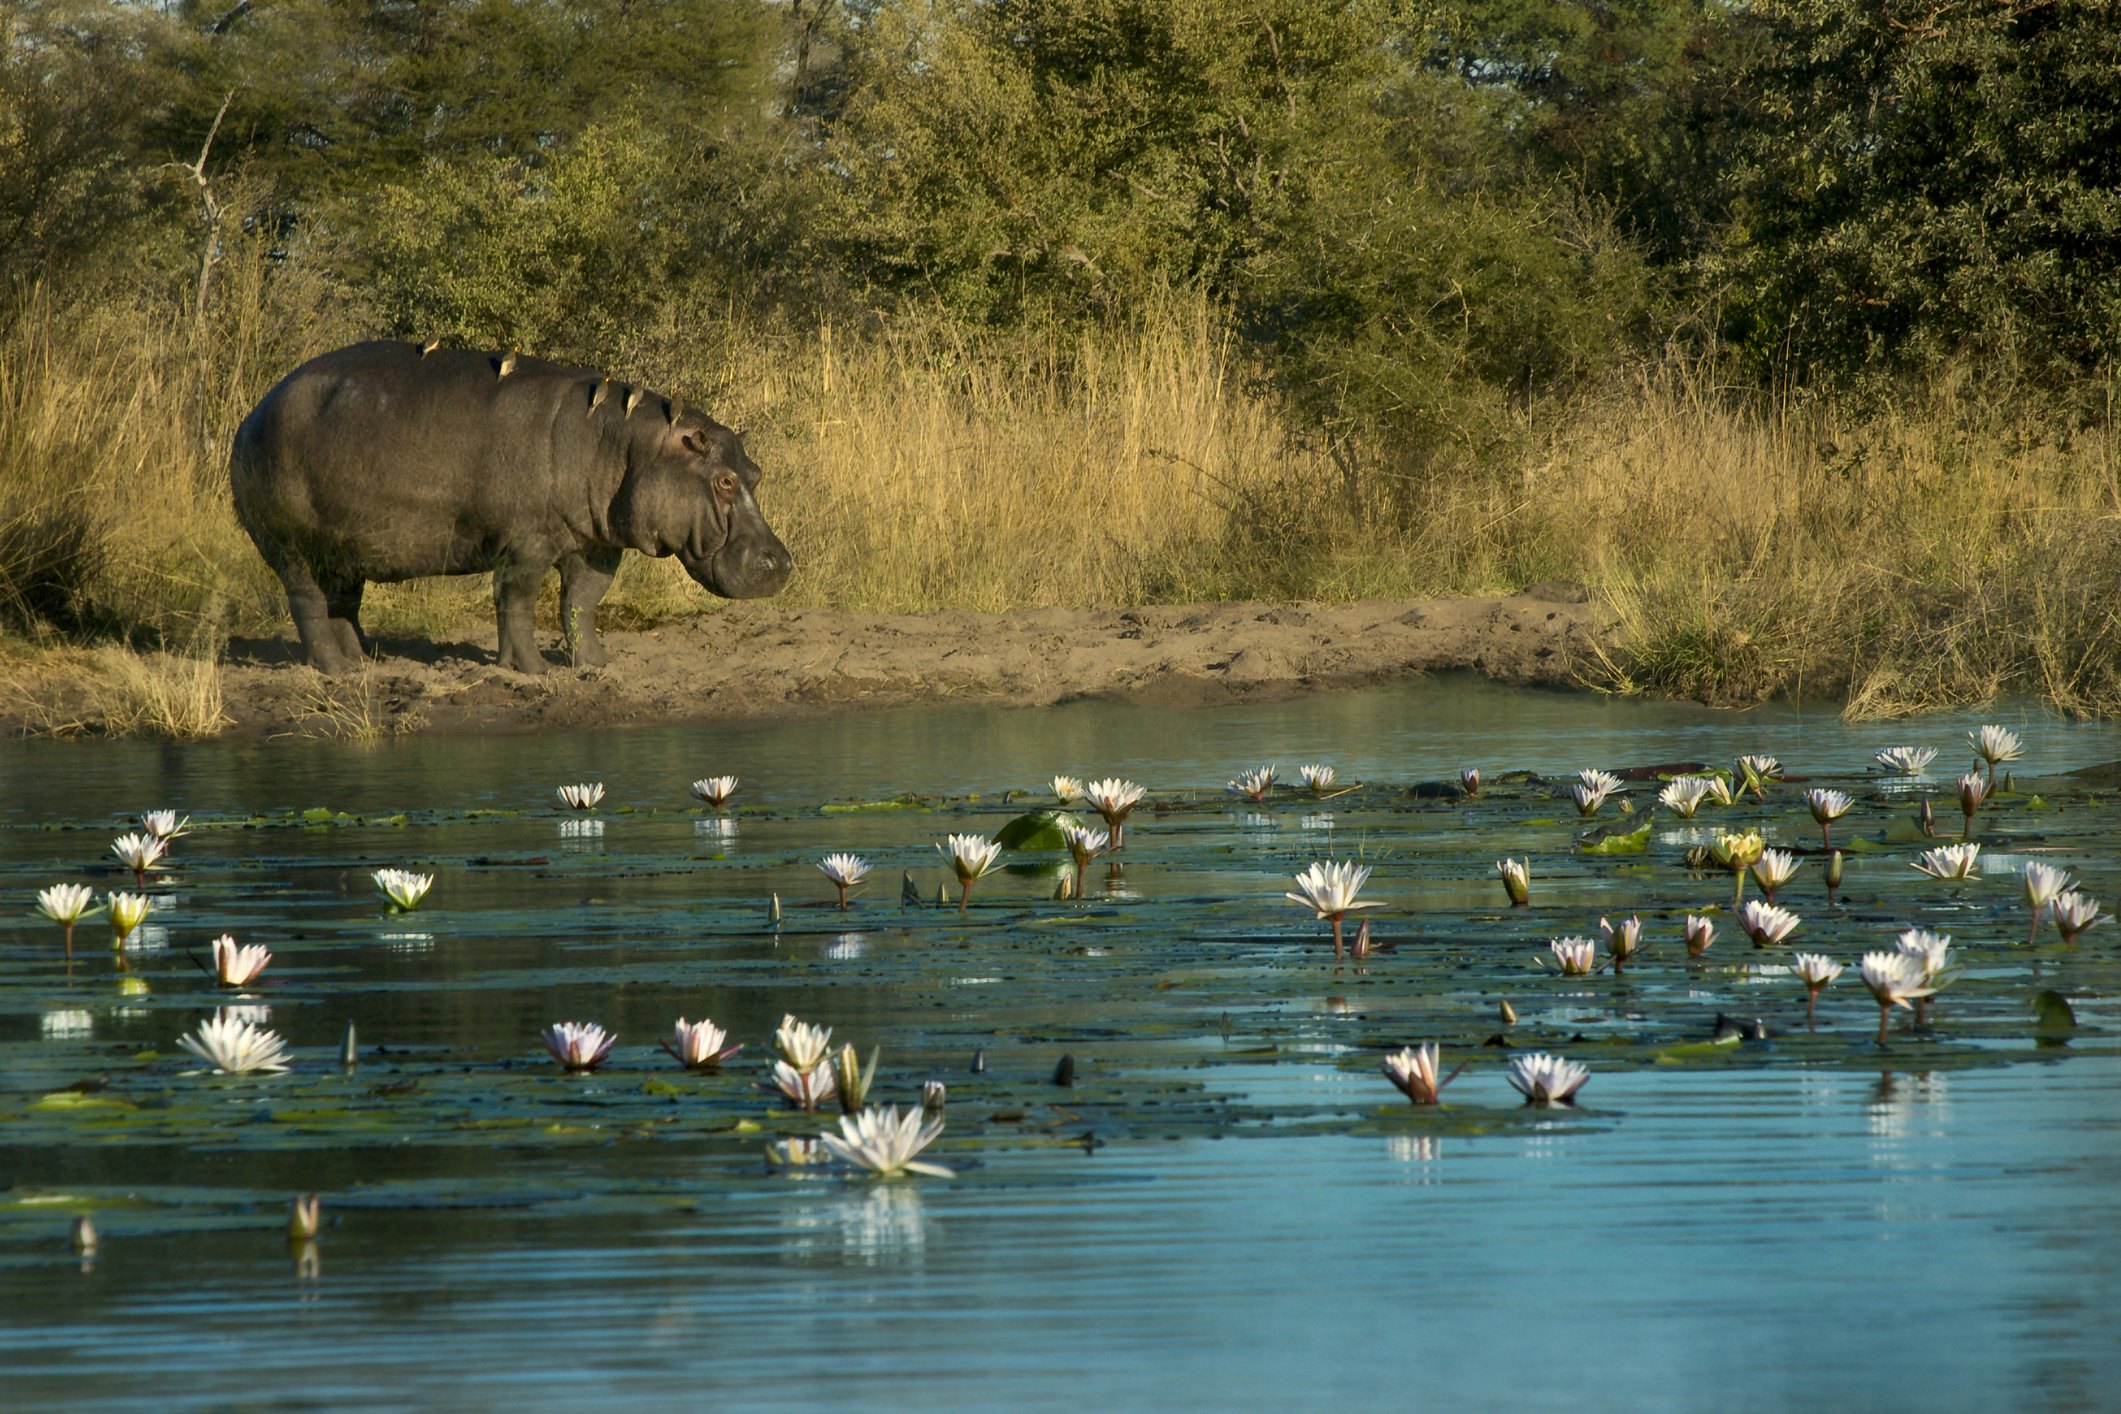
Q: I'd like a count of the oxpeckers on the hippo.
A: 5